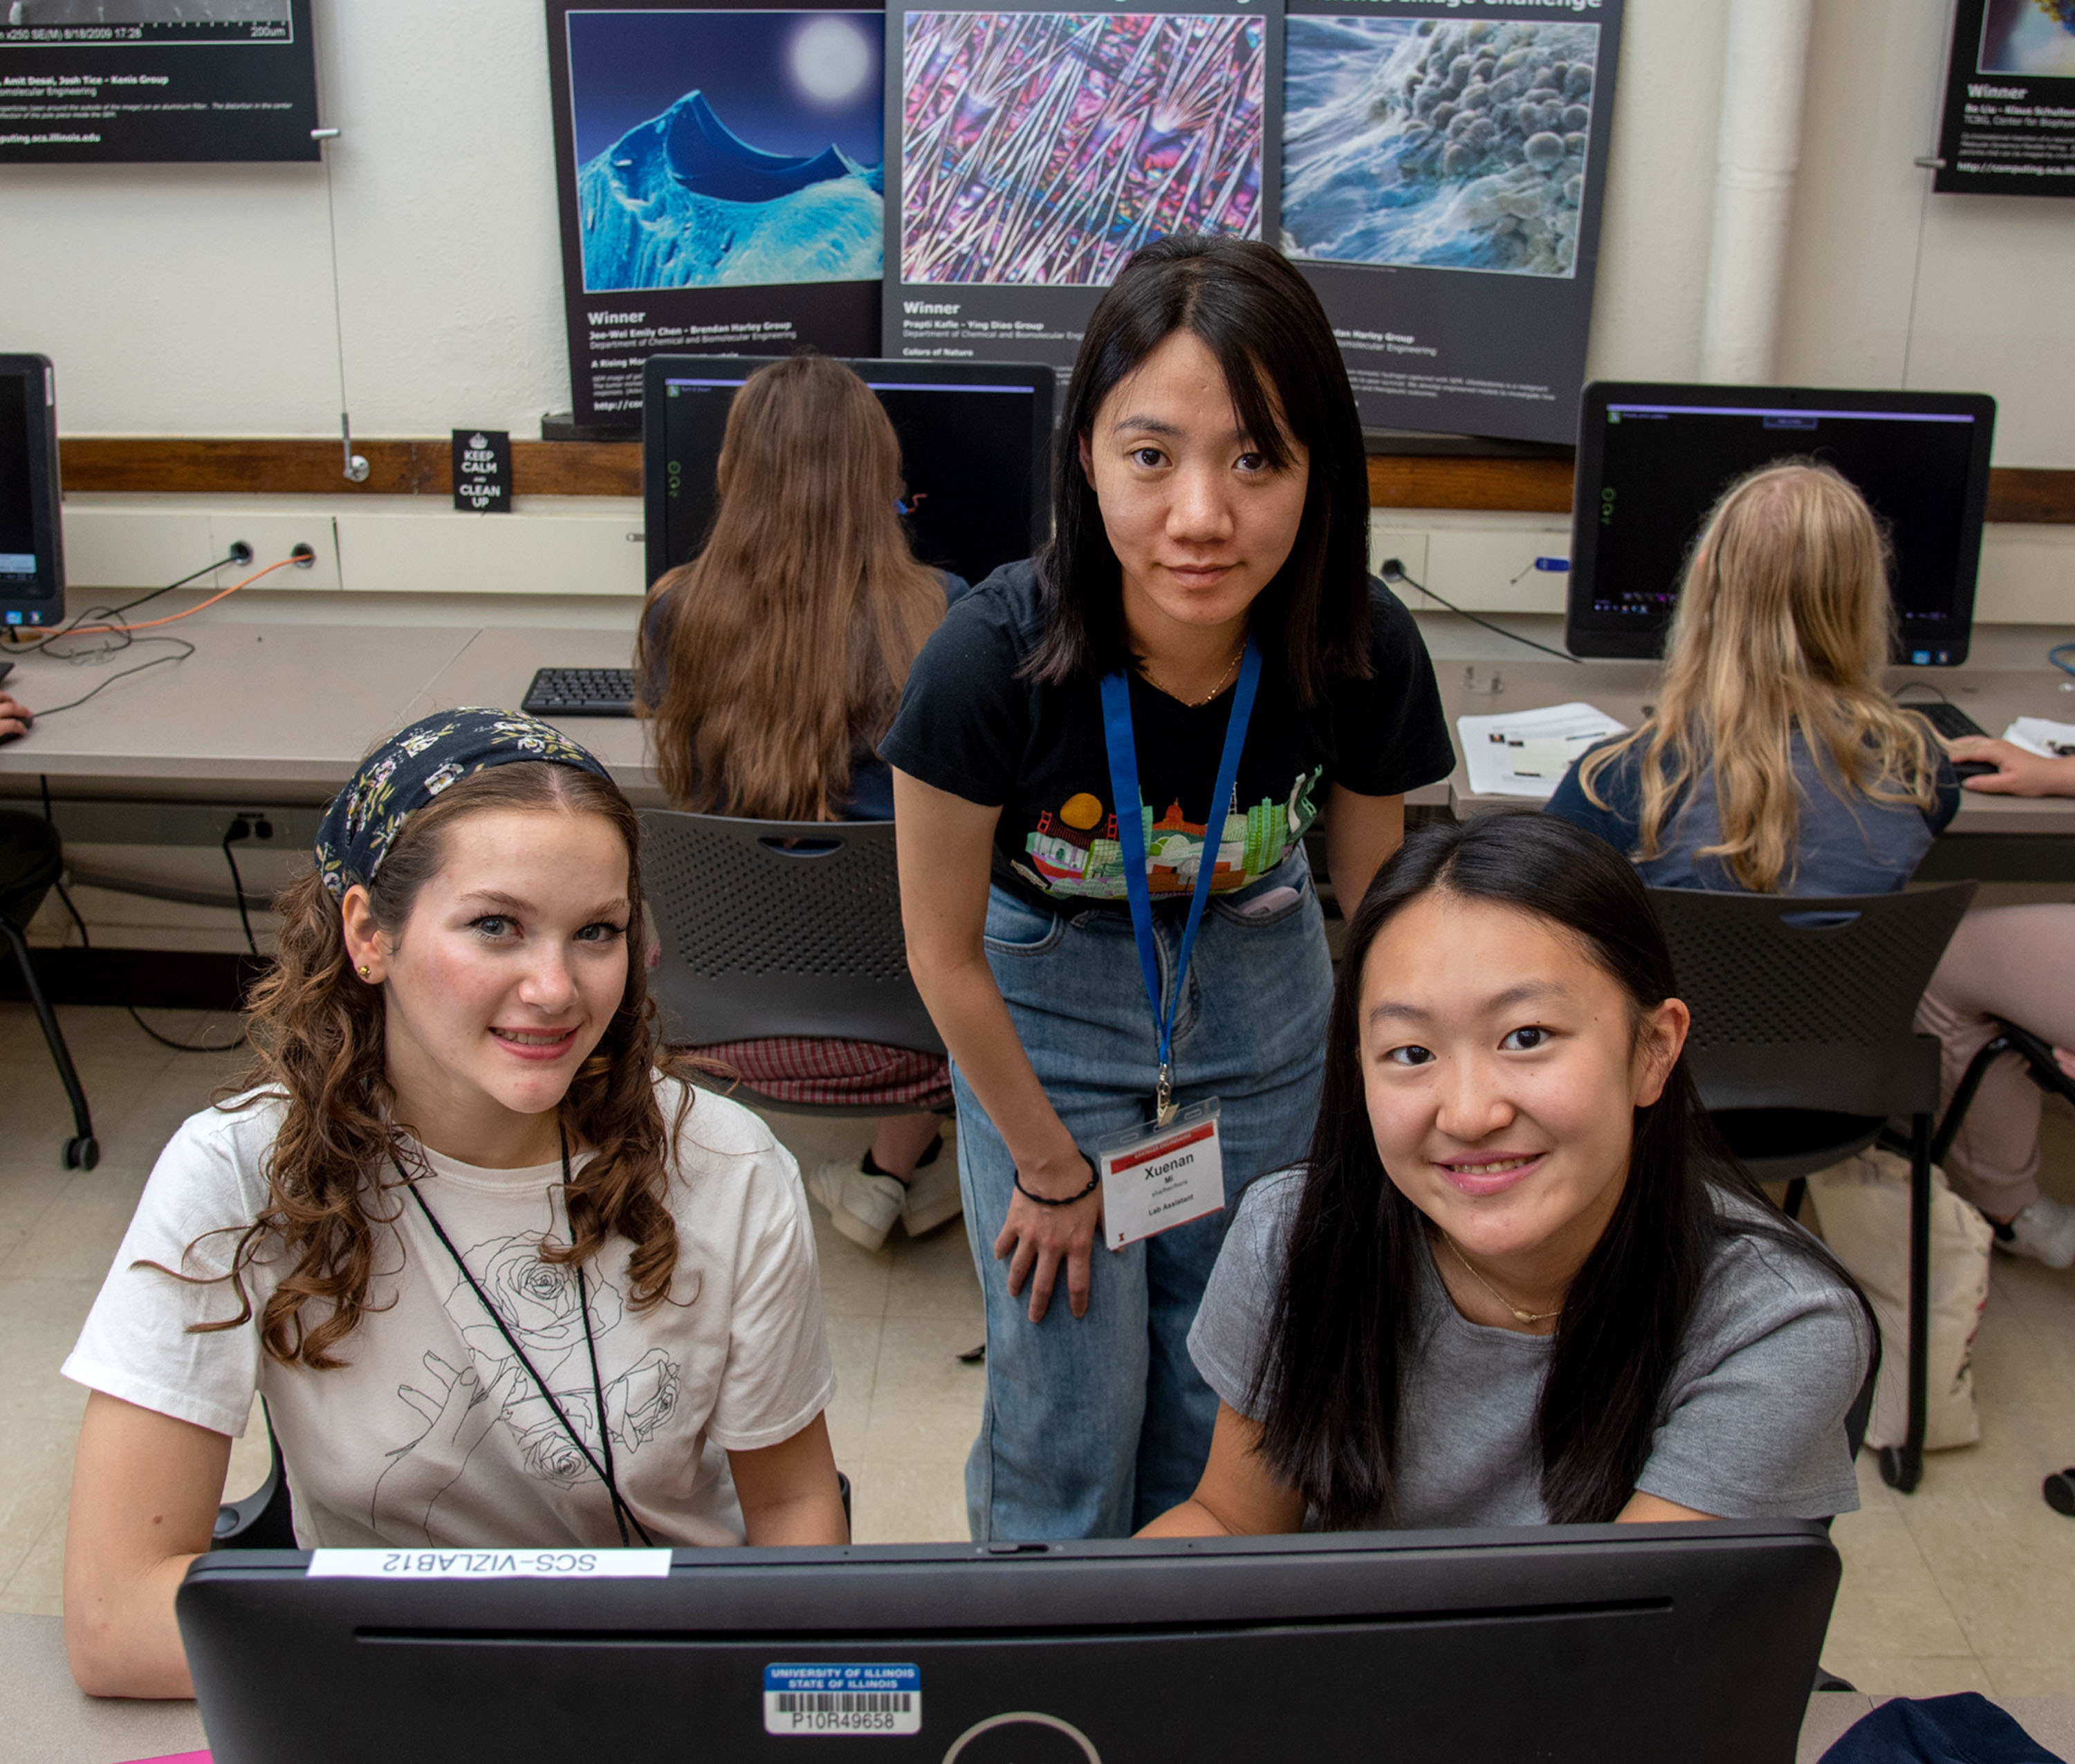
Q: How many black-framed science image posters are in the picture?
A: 5